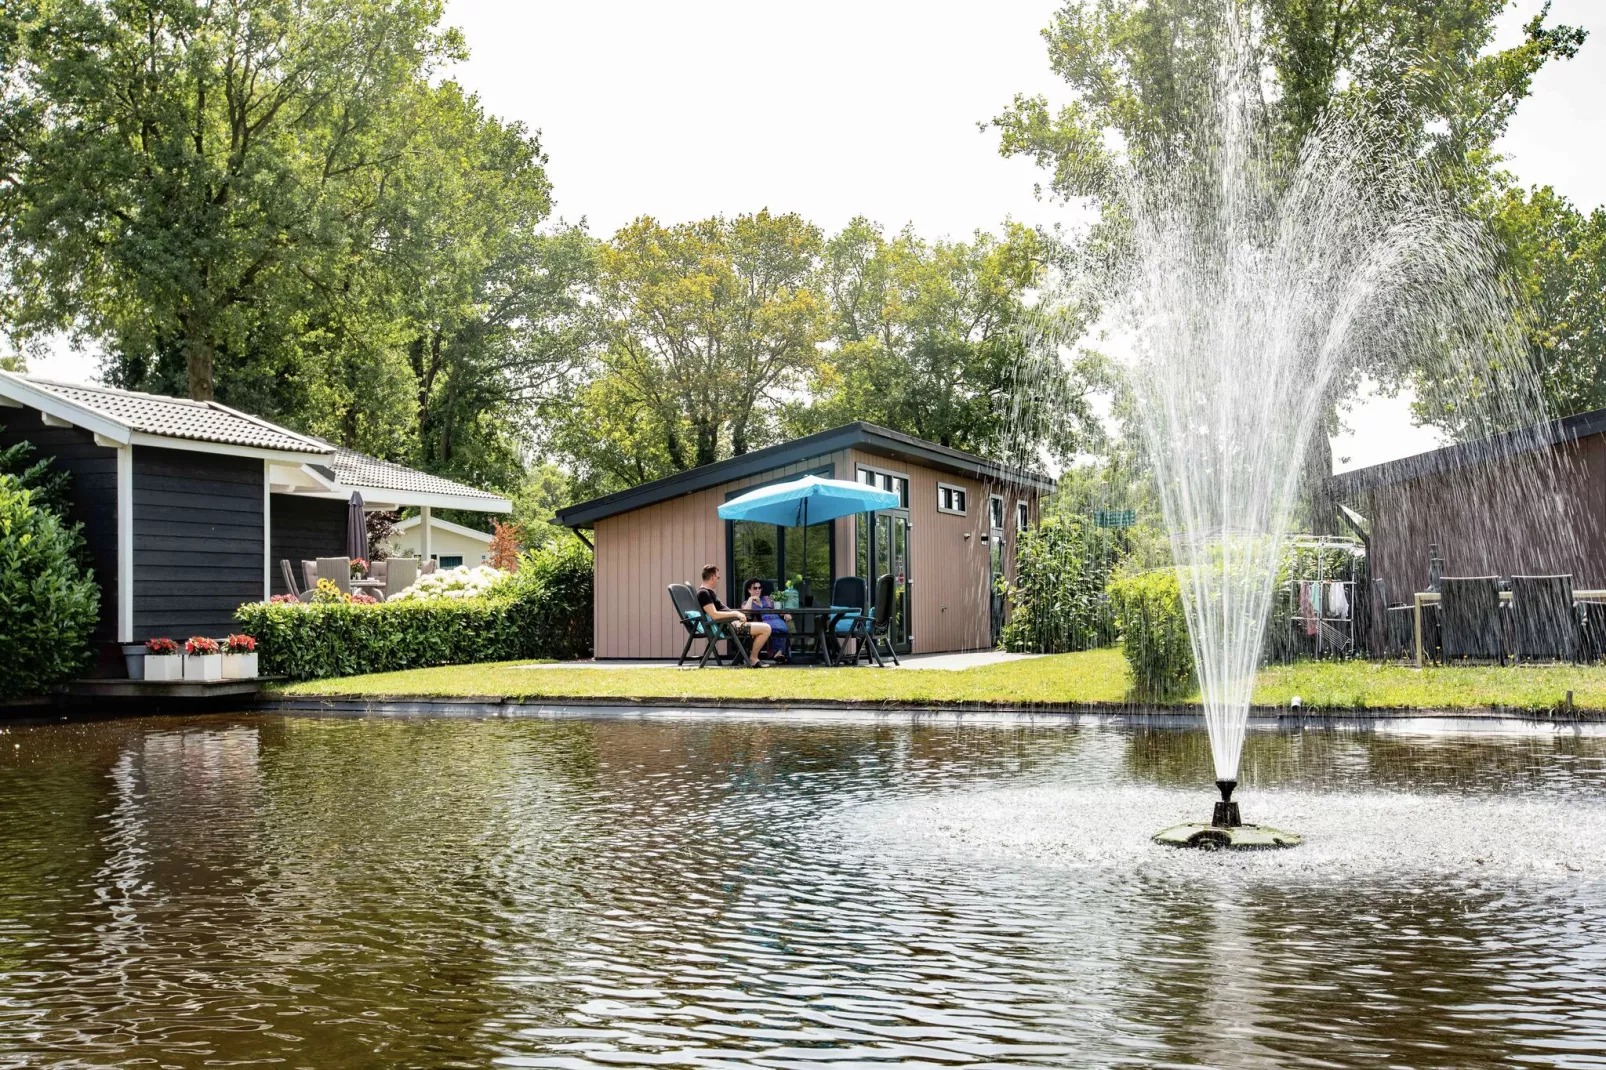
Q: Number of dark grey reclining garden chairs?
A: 5